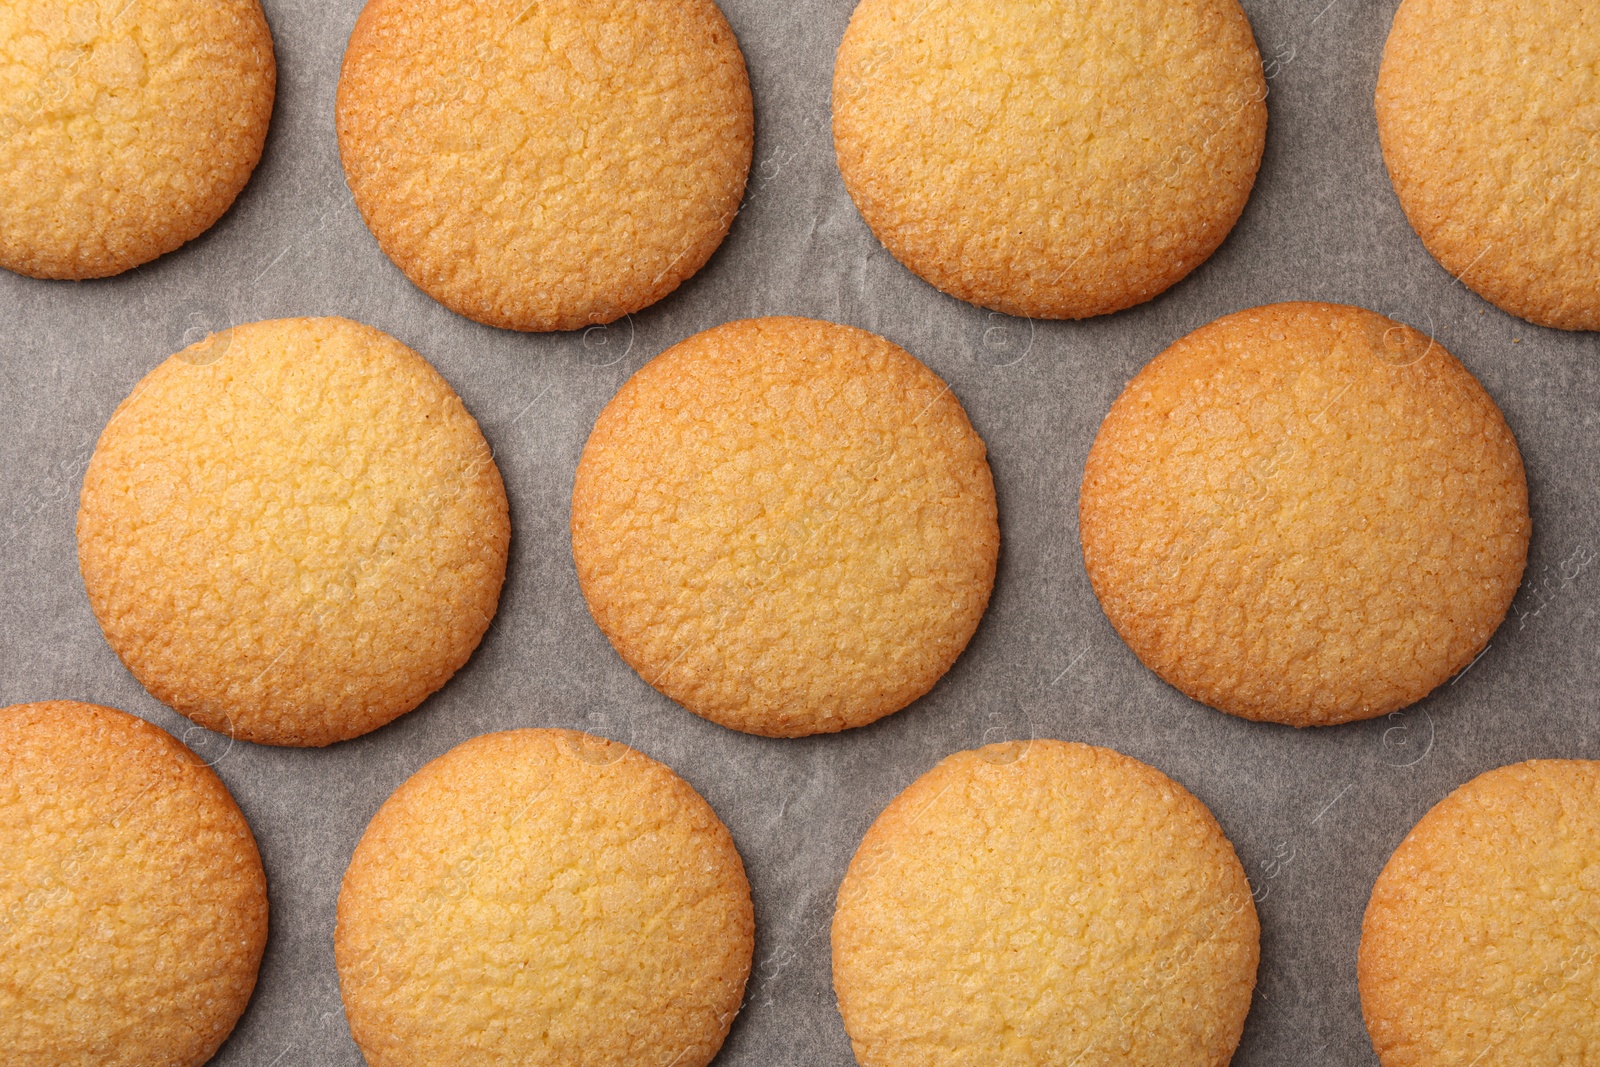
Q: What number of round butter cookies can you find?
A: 11